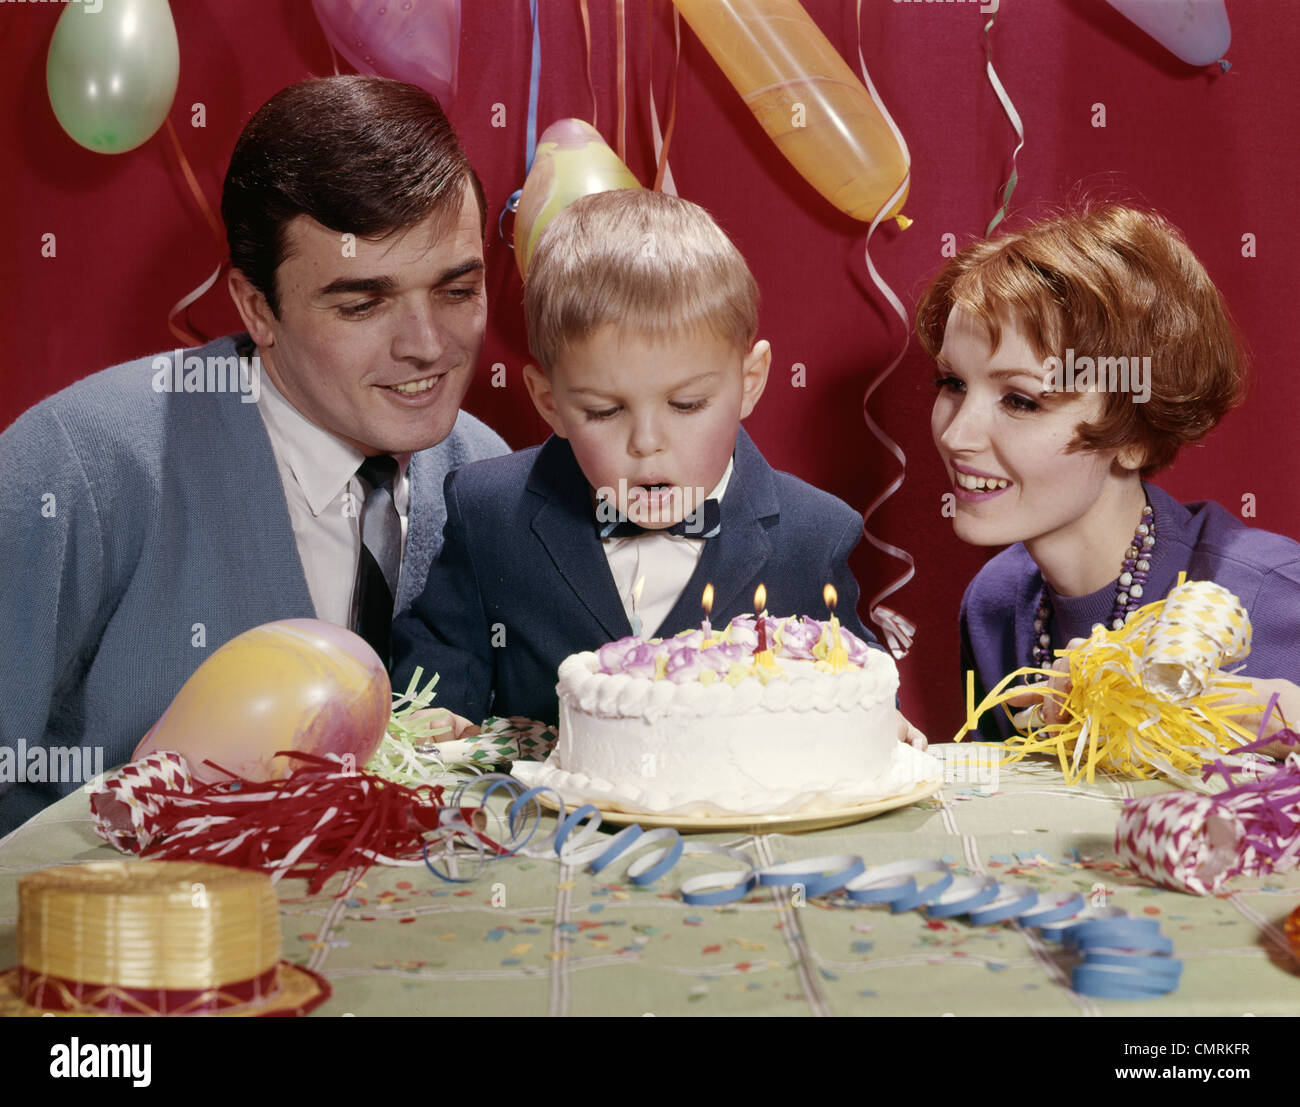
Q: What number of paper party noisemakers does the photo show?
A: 4